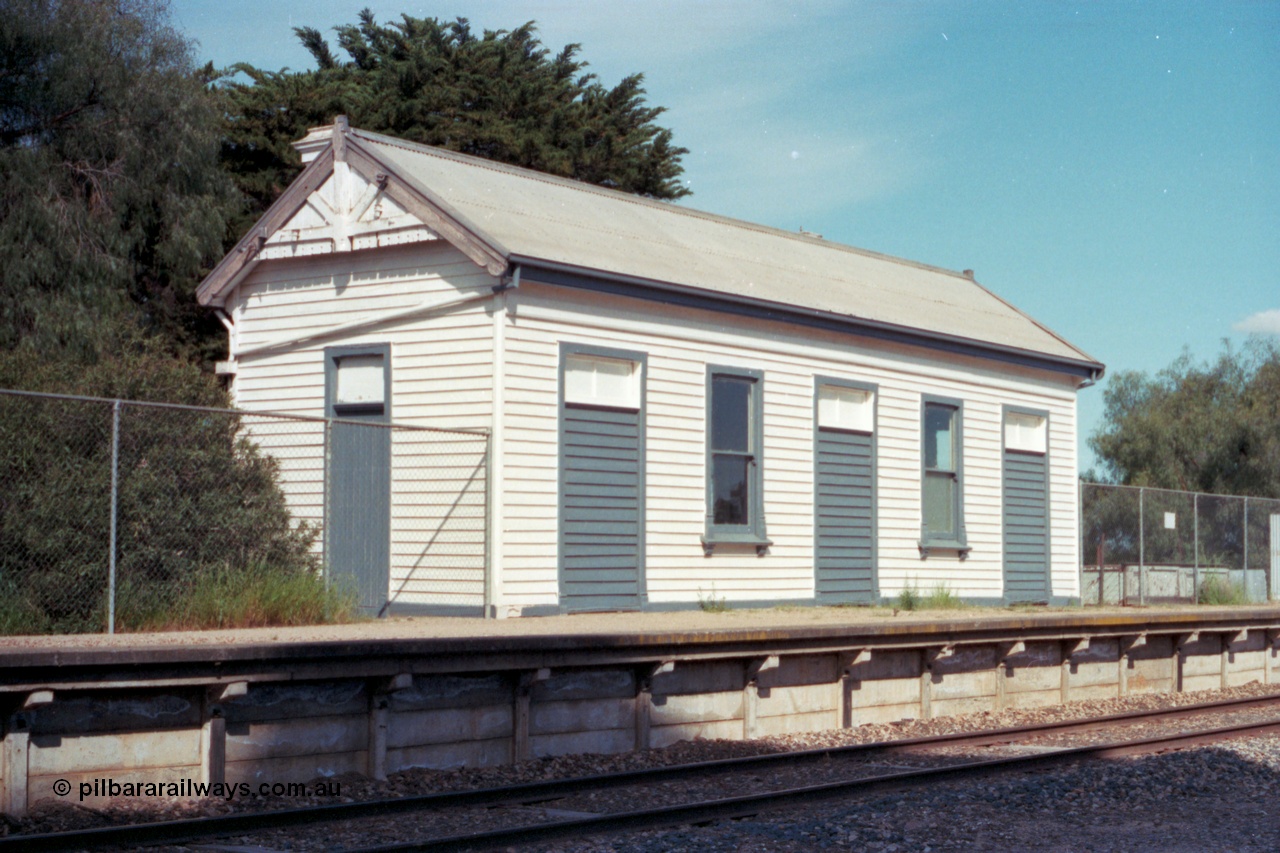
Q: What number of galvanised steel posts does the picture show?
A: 7